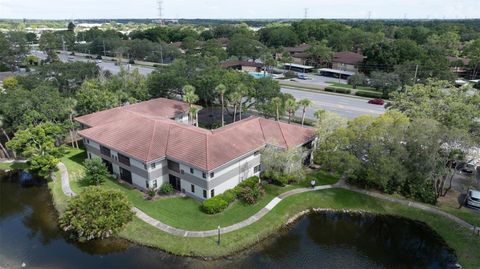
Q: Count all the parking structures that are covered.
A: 2